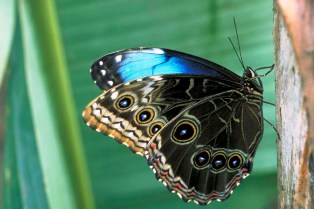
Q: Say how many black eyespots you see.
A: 7